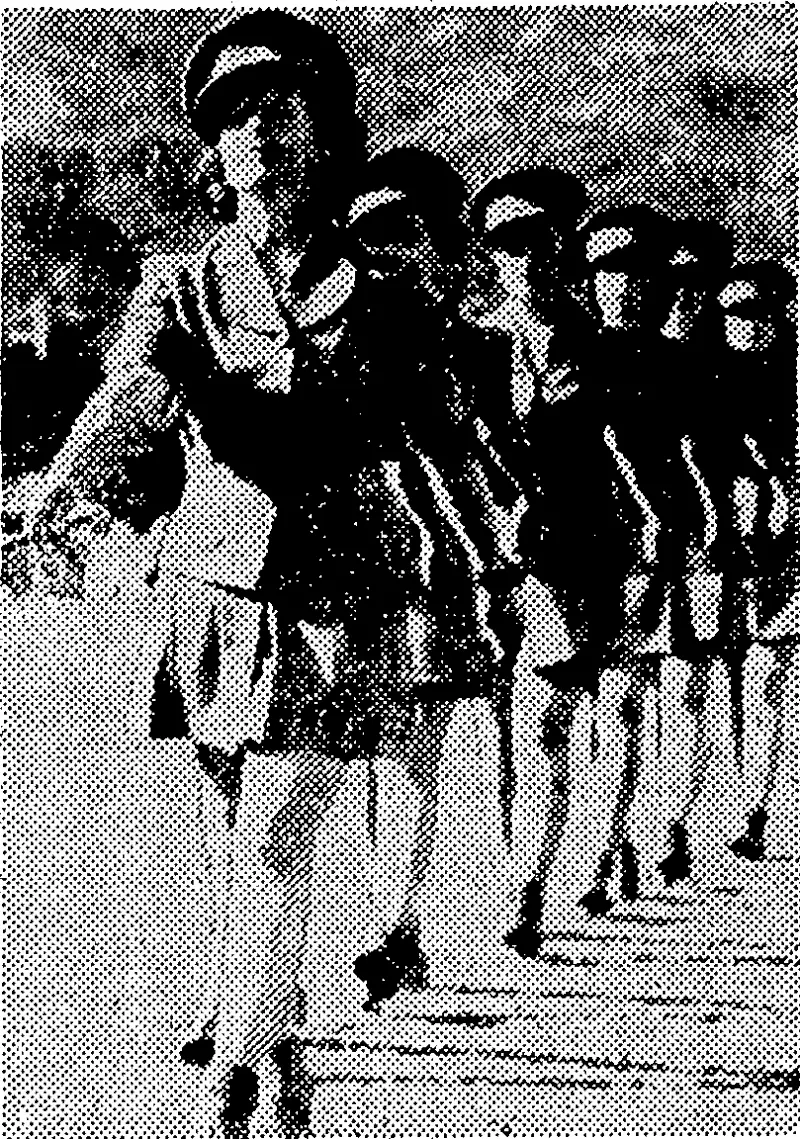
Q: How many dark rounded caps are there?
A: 6